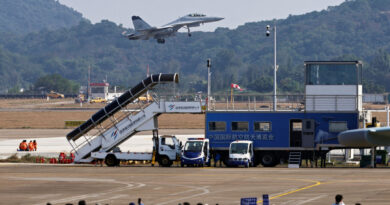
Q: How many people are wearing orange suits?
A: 3